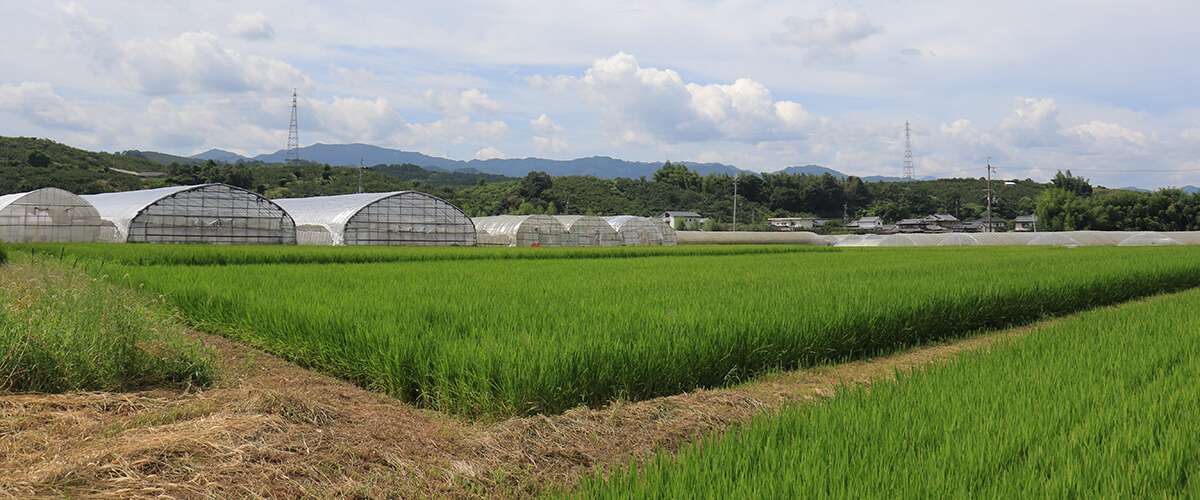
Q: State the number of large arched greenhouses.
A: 3